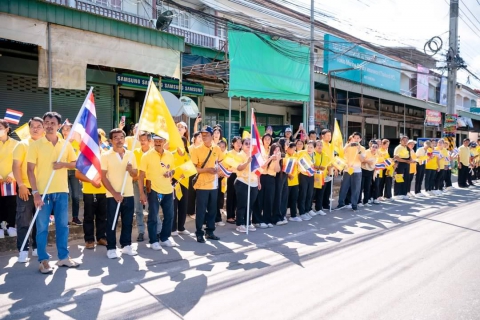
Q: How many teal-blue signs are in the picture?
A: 1